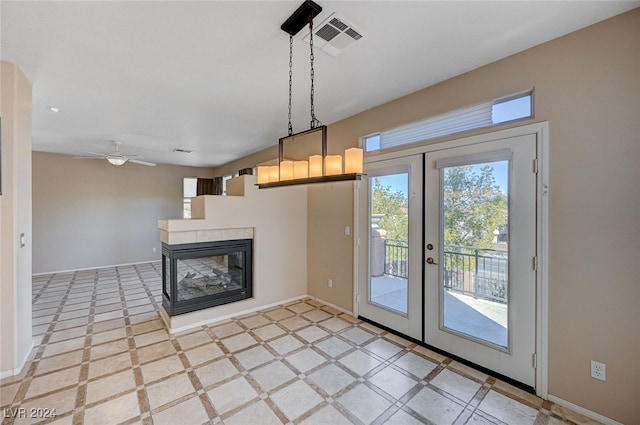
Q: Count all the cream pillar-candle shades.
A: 7